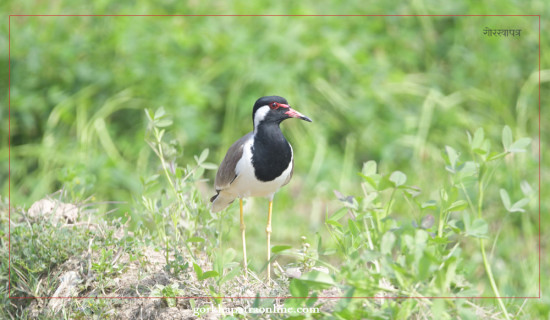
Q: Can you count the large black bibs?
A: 1